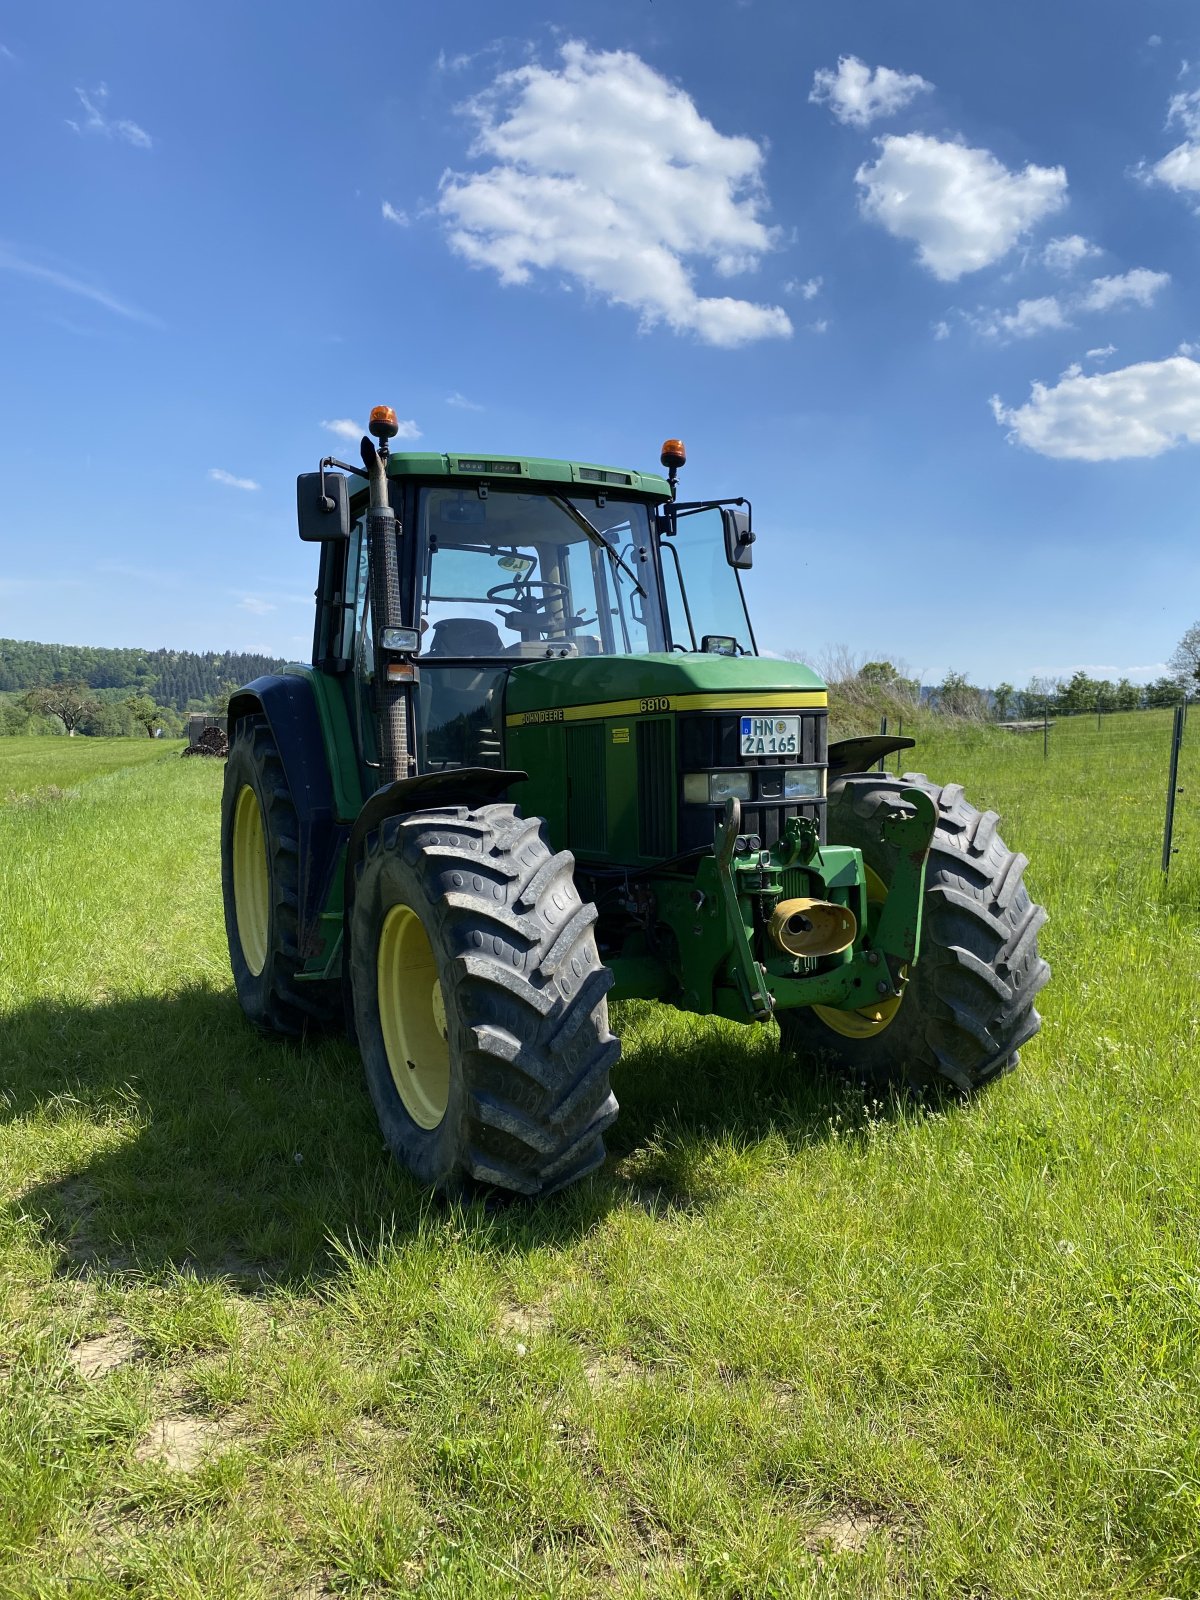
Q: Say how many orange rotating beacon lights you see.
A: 2